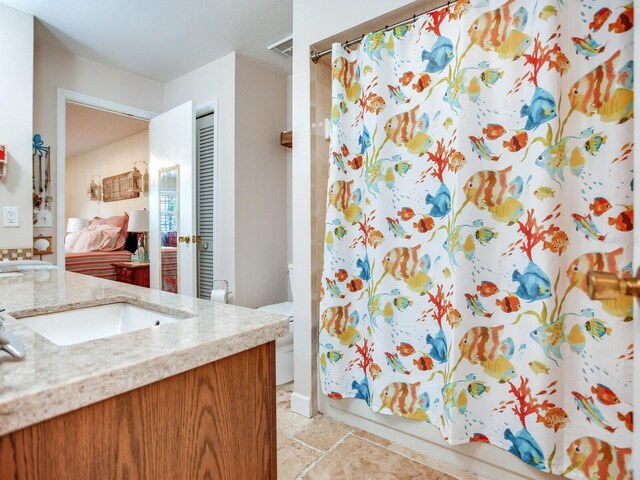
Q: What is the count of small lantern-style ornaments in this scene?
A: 2